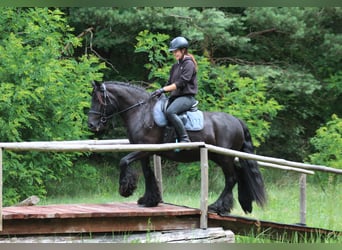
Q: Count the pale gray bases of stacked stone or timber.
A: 1